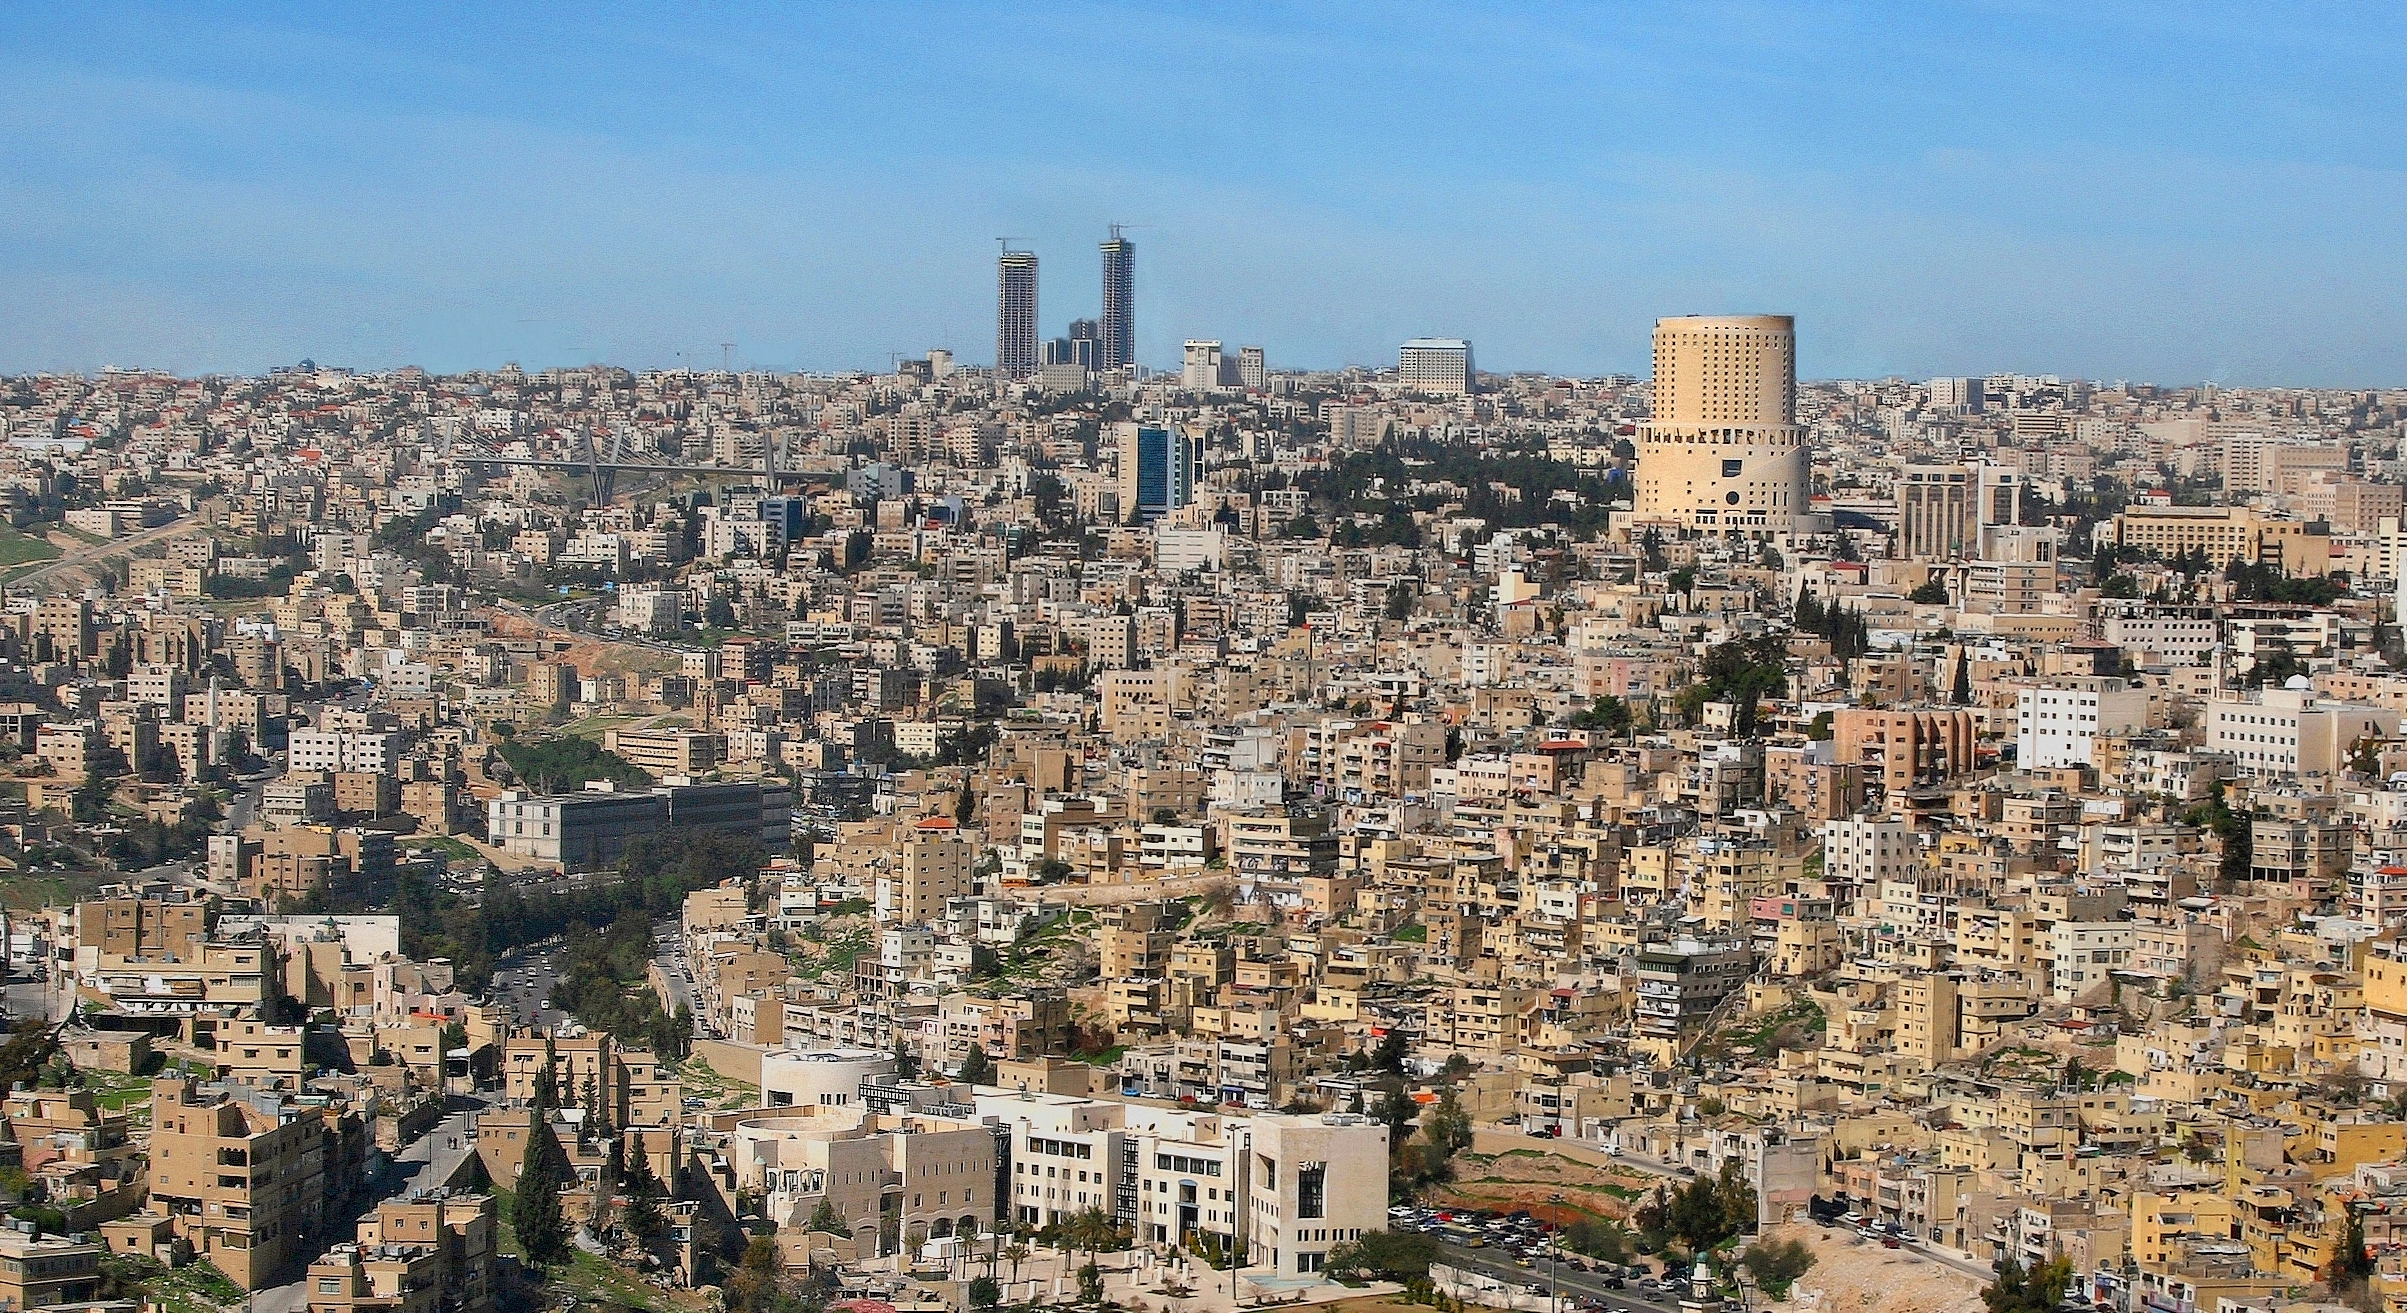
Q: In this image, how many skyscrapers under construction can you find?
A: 2